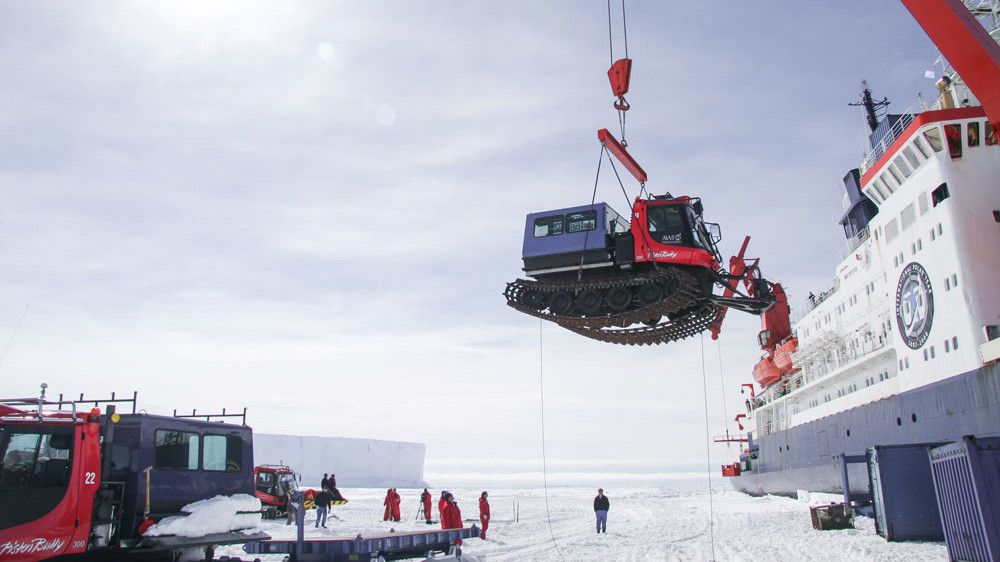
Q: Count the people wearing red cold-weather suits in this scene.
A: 6